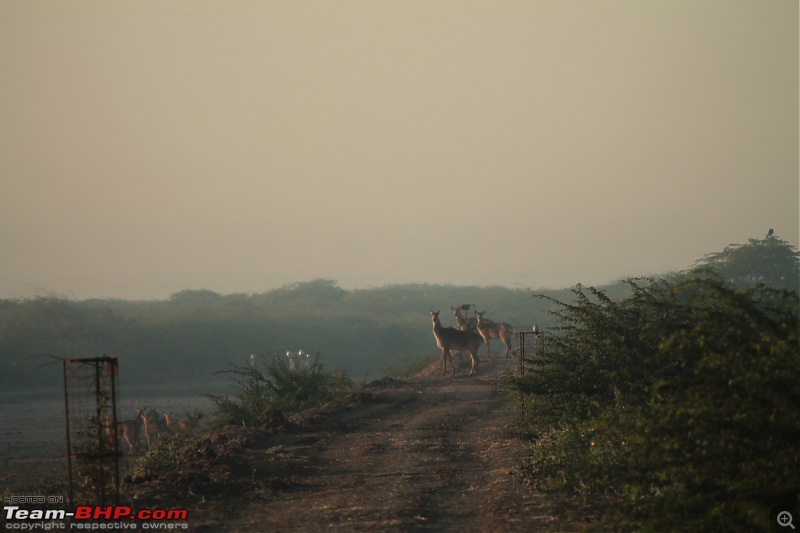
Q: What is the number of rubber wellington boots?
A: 0